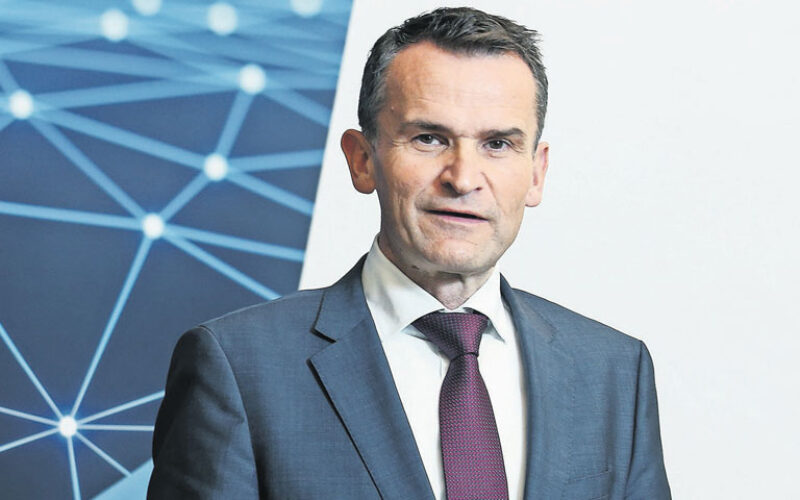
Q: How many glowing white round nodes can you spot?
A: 9